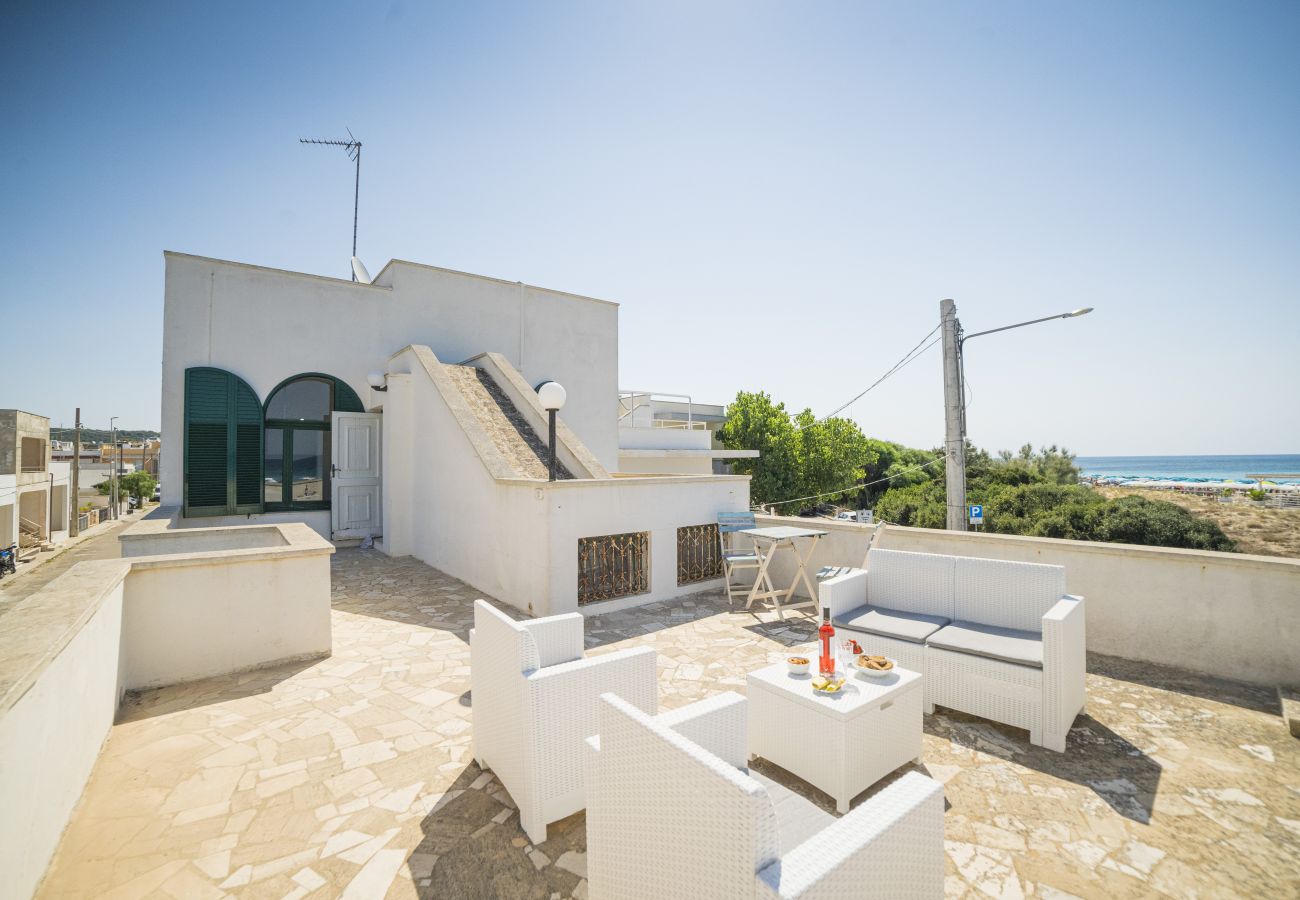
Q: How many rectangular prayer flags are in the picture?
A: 0